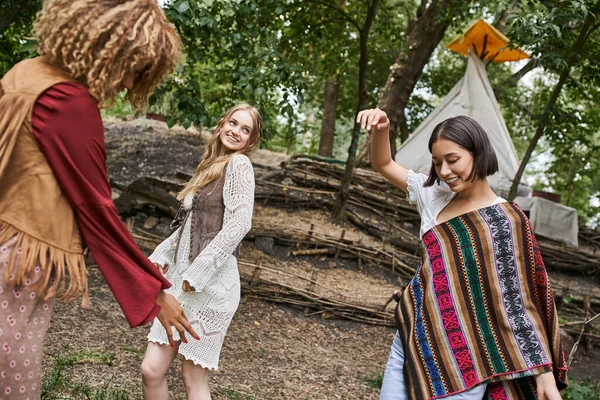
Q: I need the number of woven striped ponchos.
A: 1